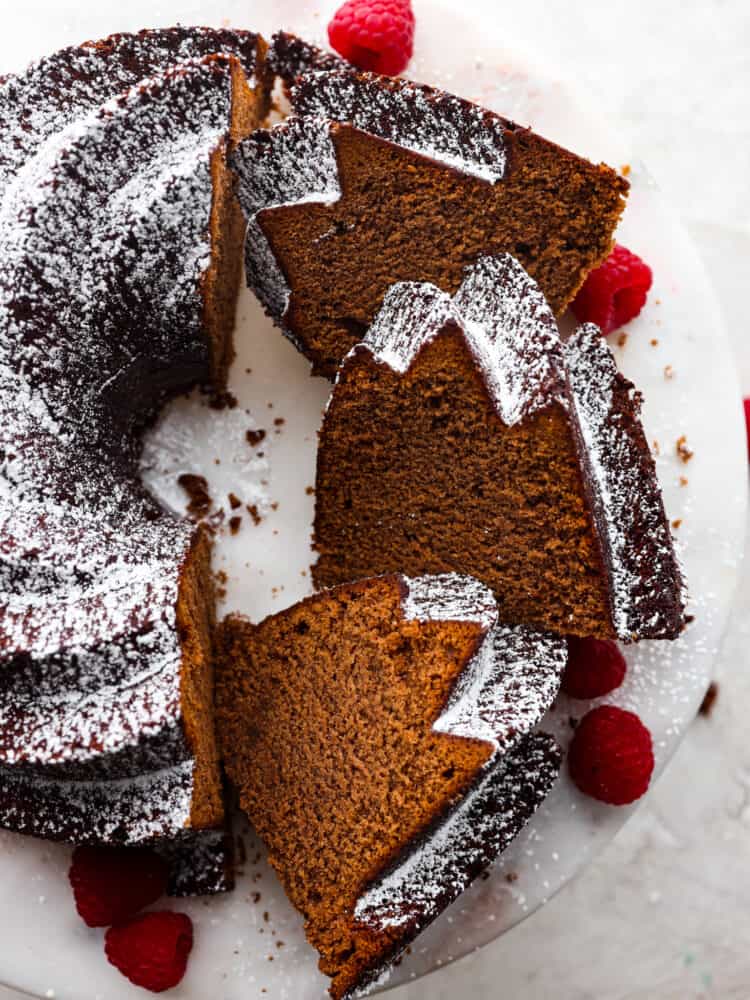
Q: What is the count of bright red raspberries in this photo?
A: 6